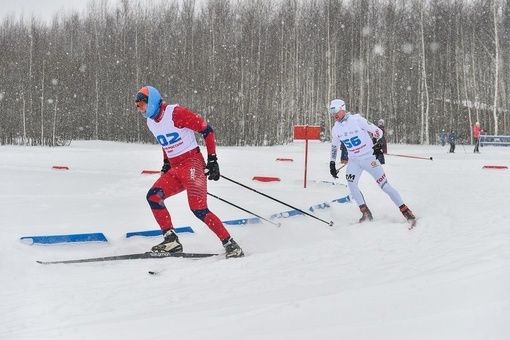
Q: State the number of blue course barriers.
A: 6